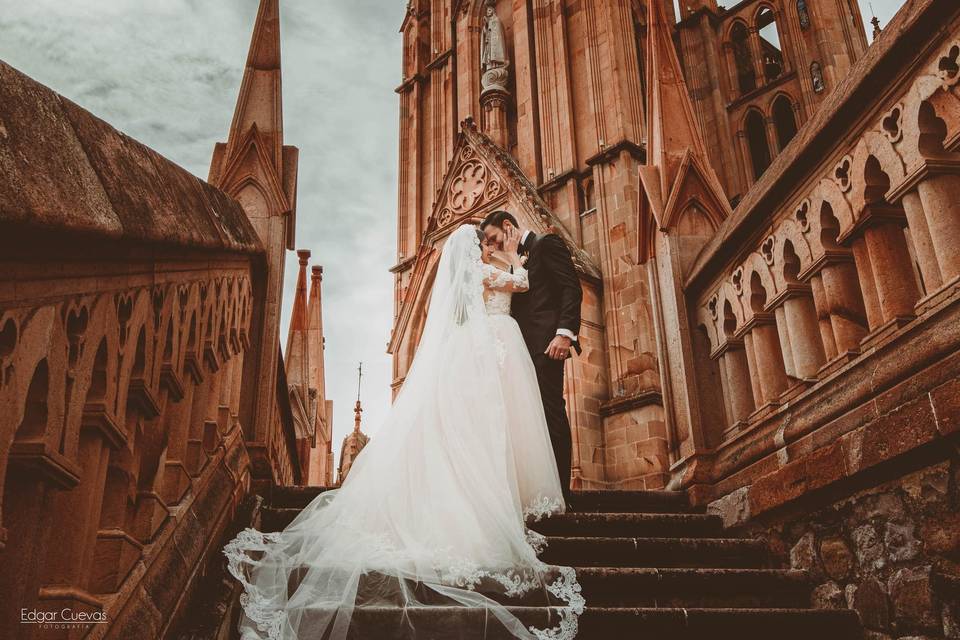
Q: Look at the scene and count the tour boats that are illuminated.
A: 0